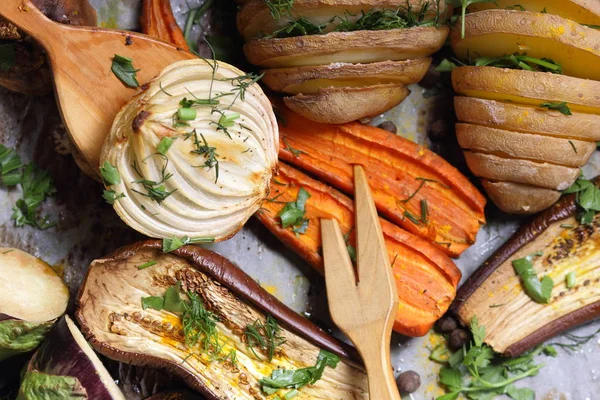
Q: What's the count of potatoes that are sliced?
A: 2